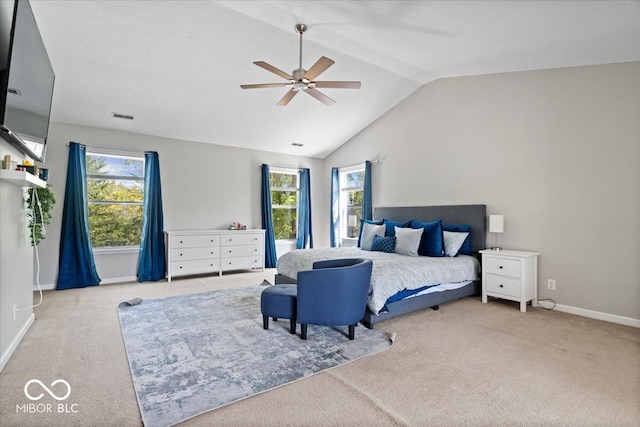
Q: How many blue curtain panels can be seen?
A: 6